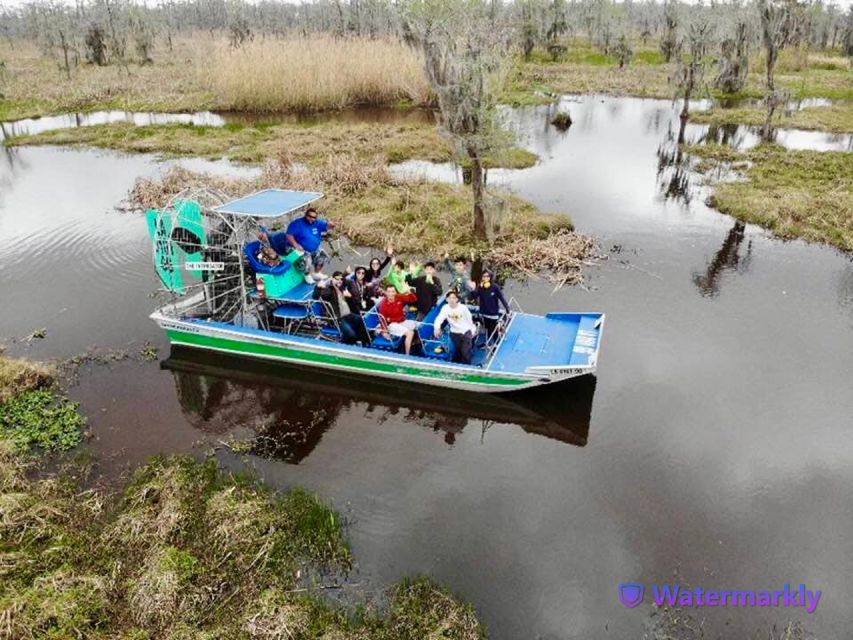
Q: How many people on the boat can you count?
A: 10